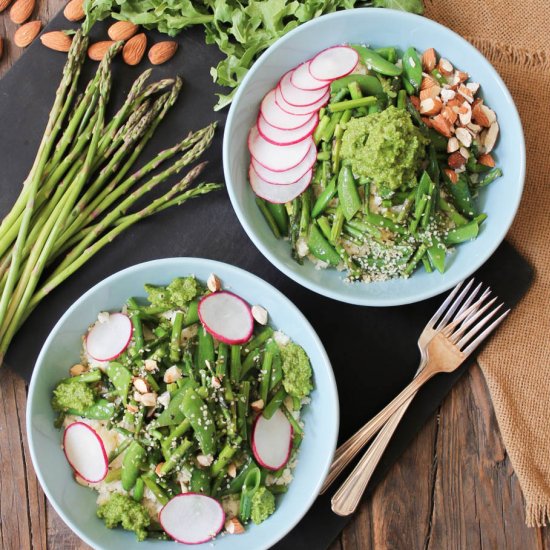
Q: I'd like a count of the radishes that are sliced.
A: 14